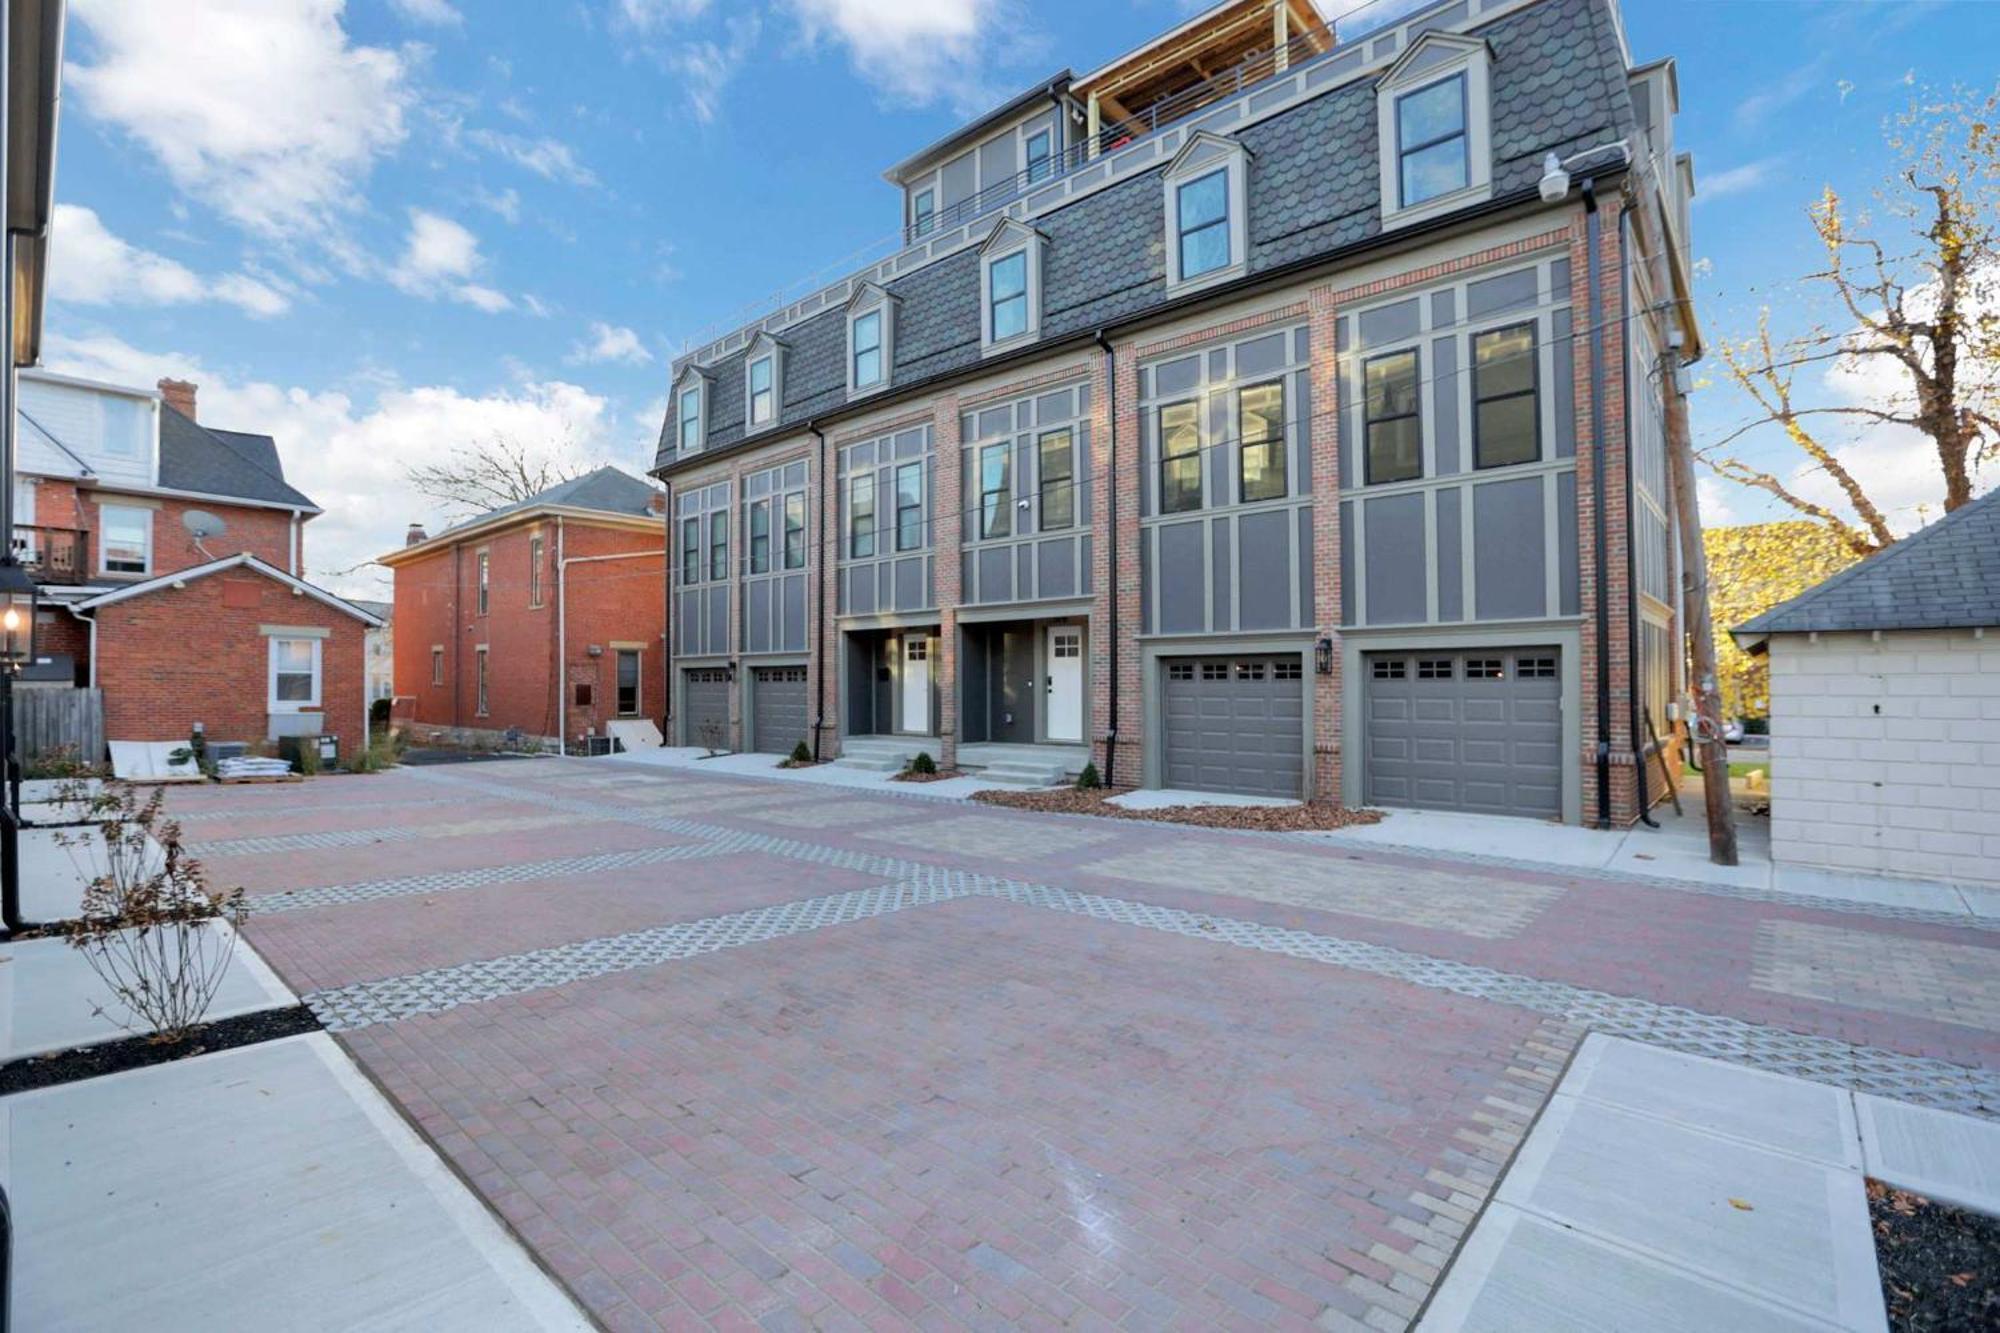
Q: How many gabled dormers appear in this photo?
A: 6